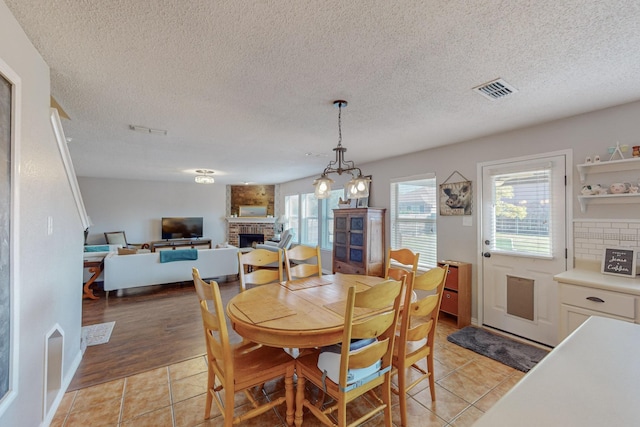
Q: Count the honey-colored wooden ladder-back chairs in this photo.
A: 6